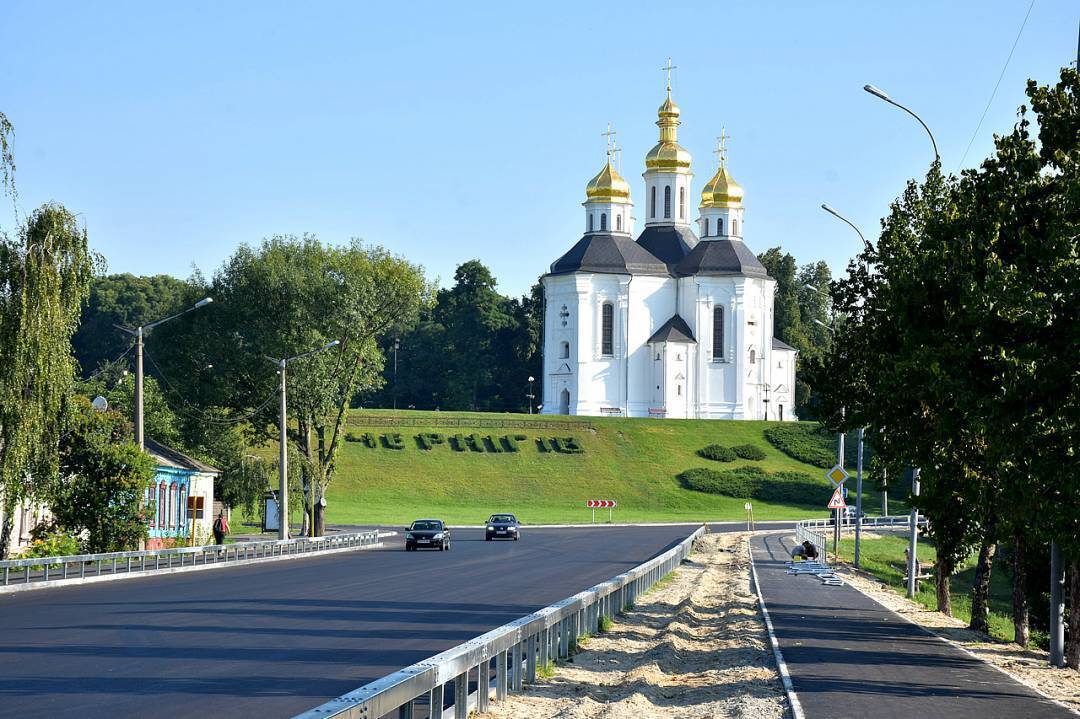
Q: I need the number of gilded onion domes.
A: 3